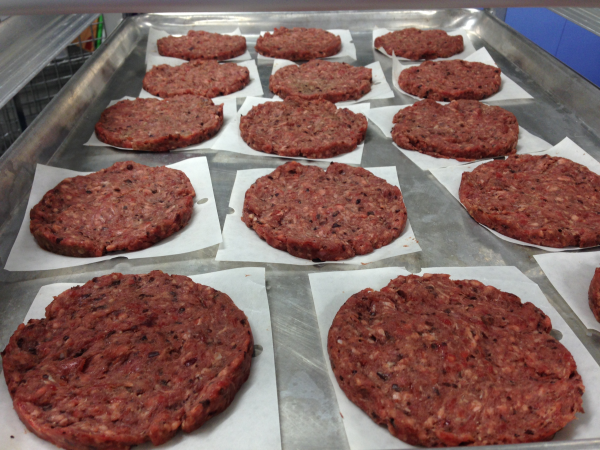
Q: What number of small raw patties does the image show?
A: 15